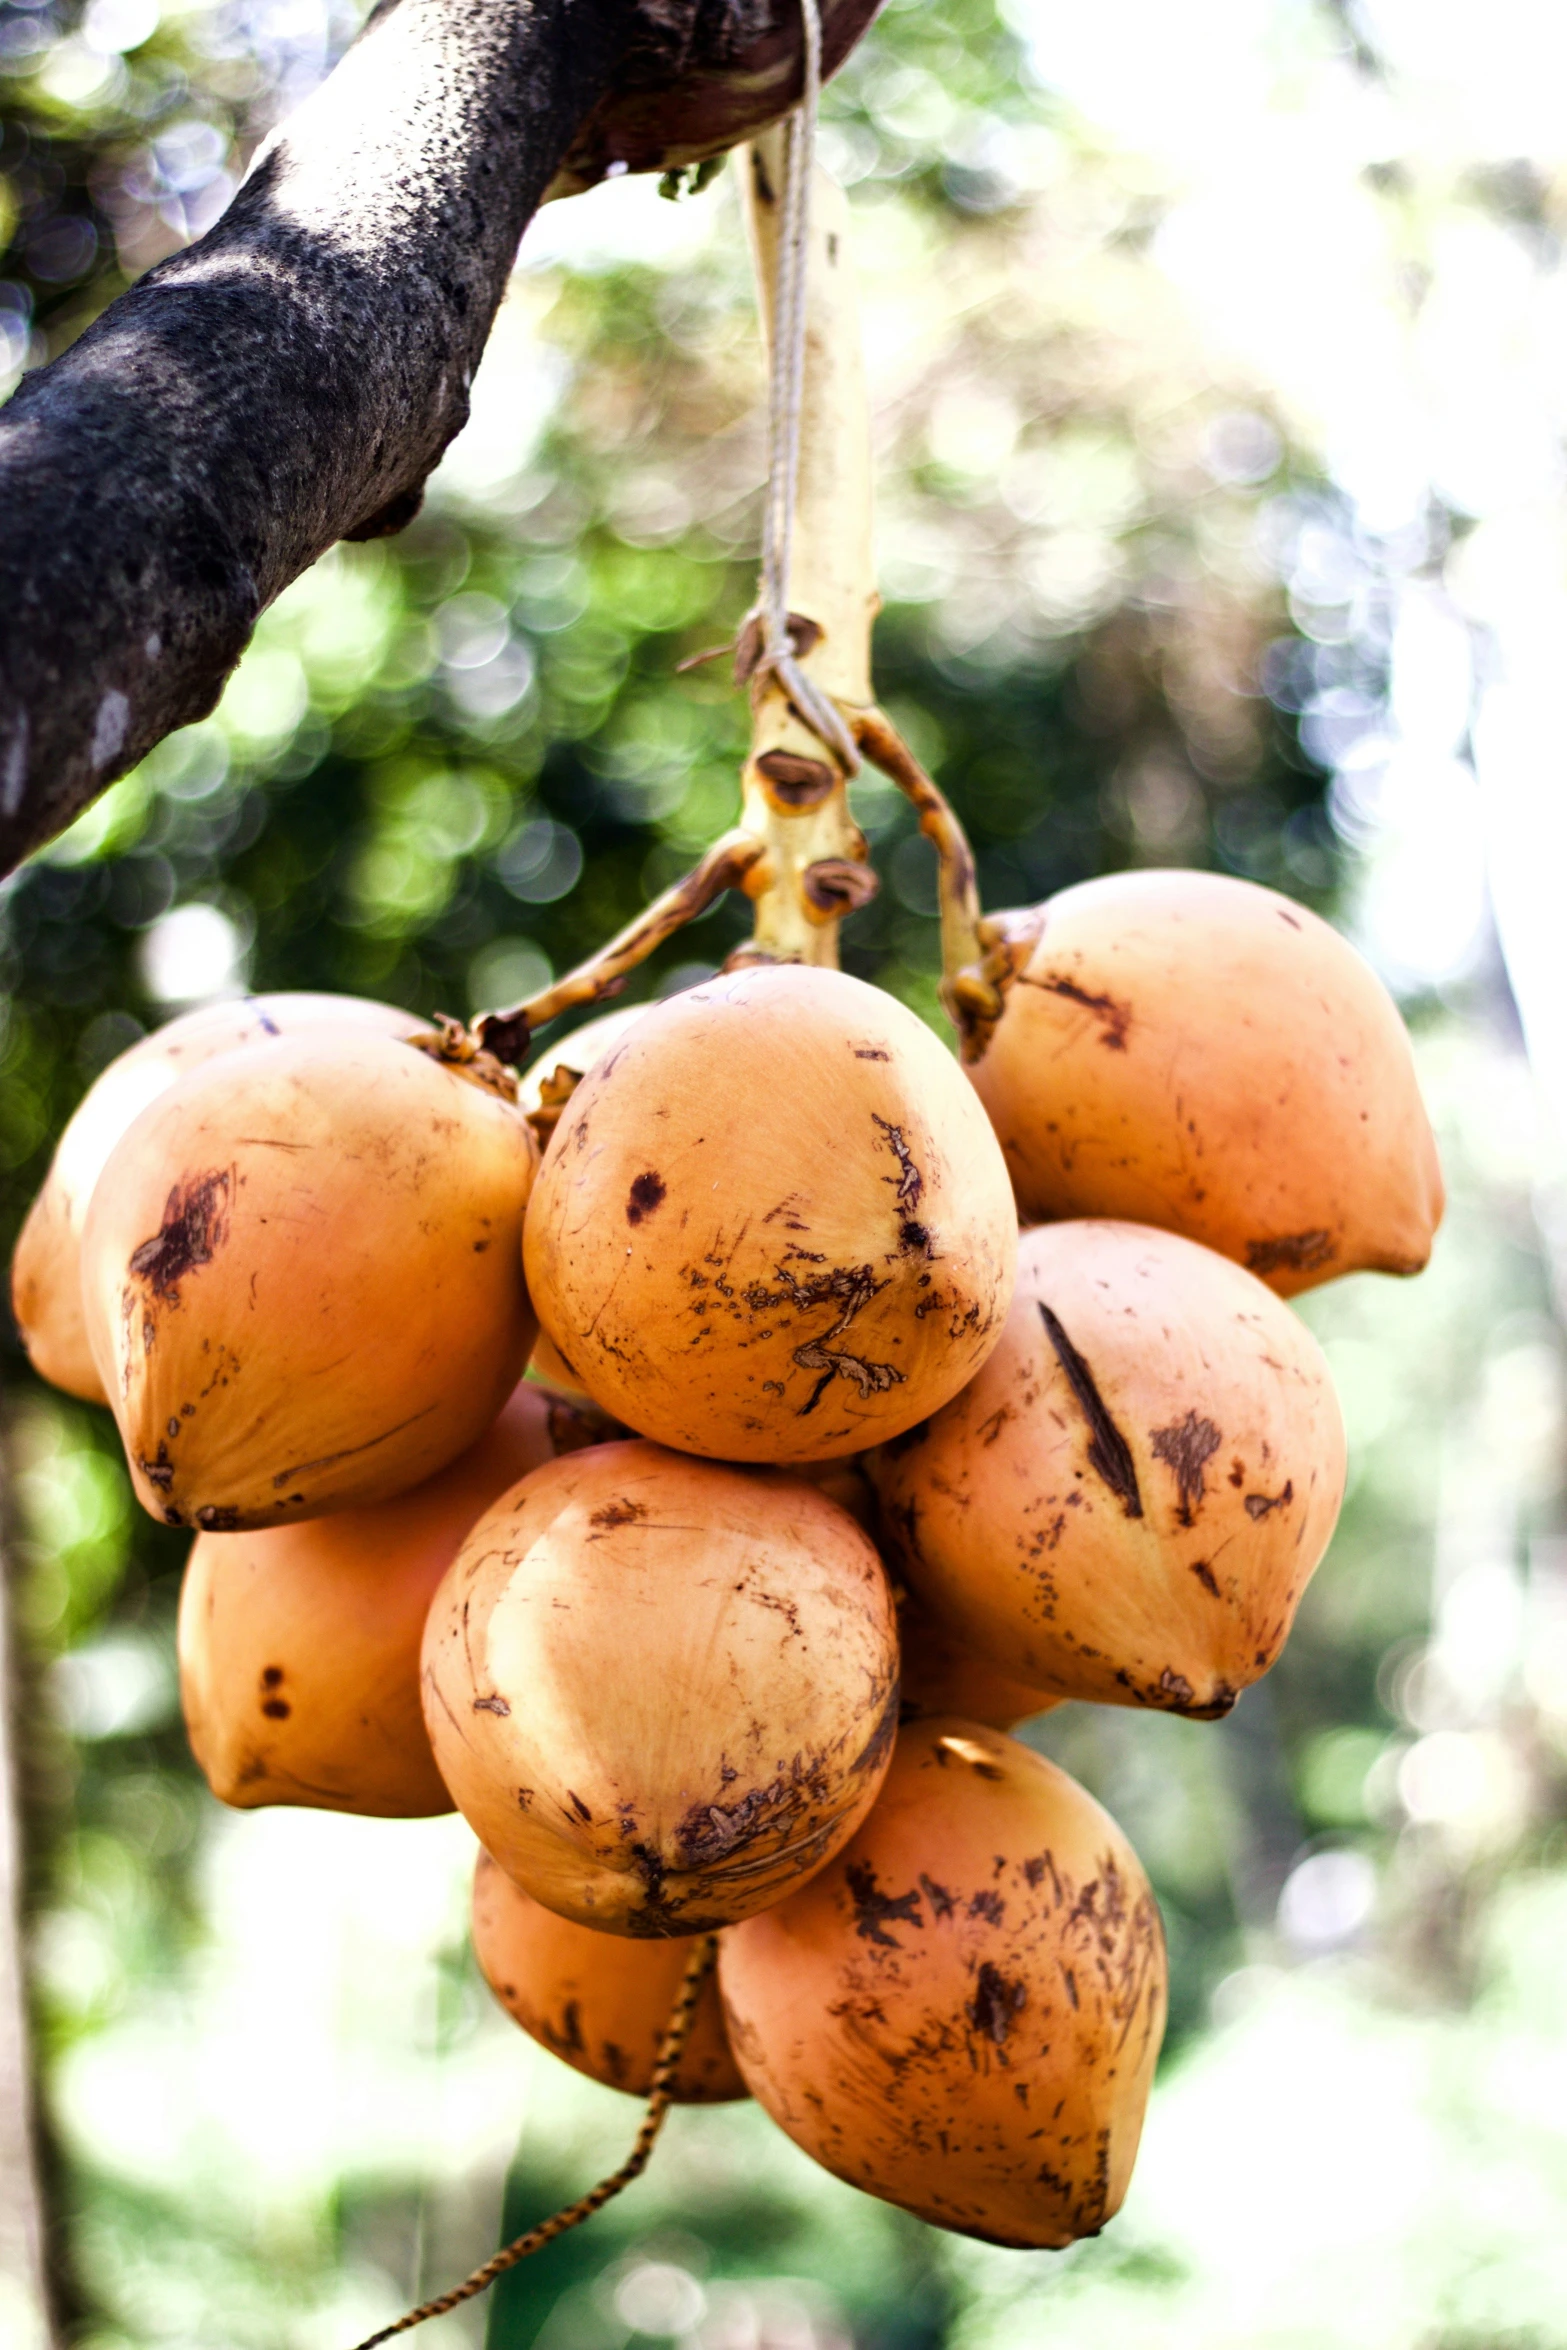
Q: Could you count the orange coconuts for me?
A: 11